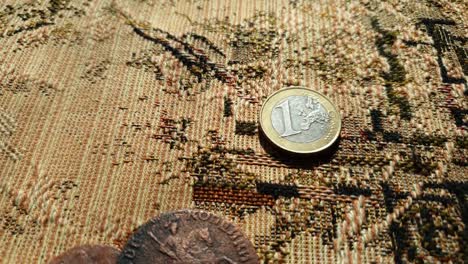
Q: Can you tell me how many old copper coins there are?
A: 2